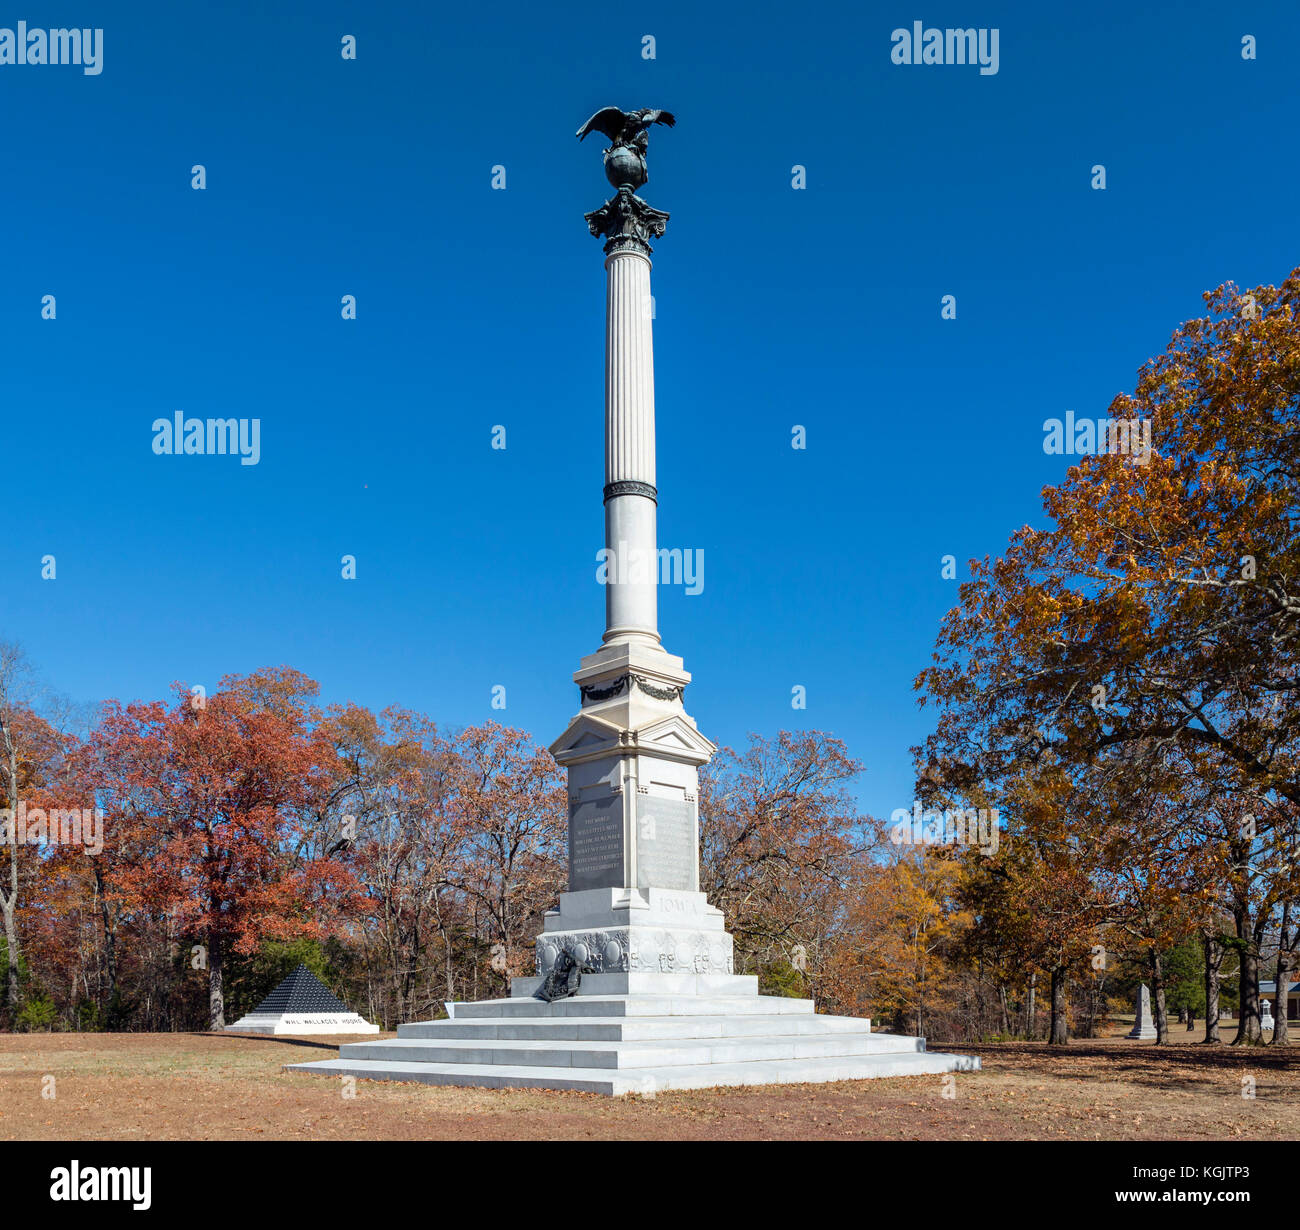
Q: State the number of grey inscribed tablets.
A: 2